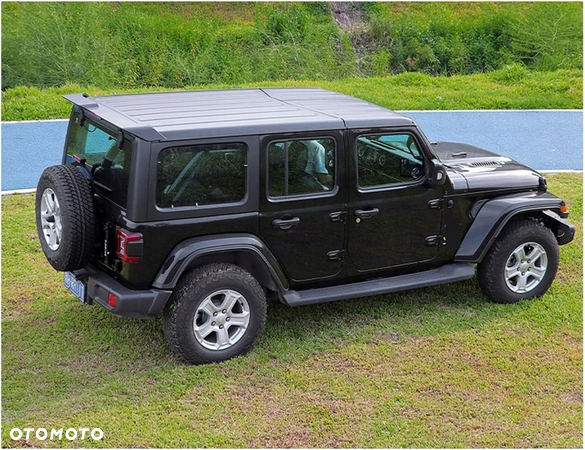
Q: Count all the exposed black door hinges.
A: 4